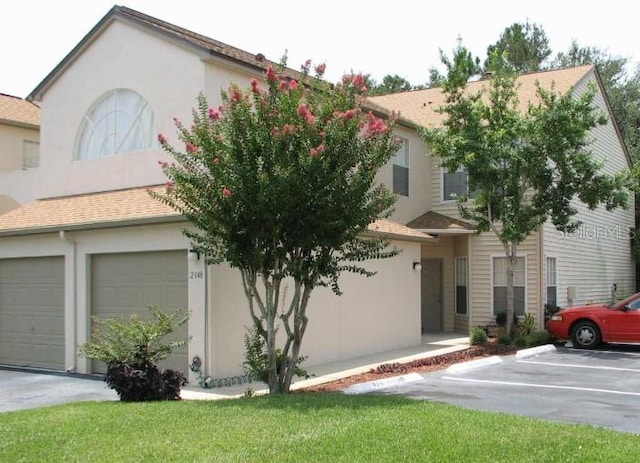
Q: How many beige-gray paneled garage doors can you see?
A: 2